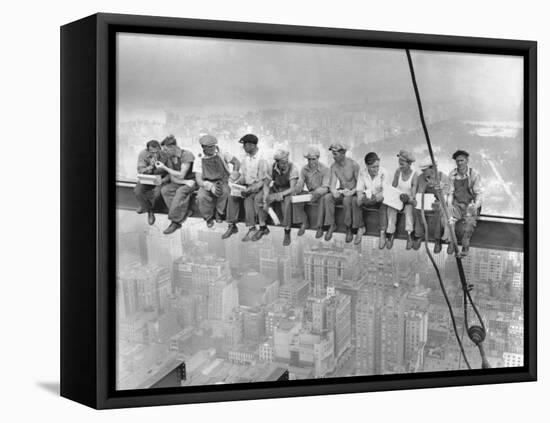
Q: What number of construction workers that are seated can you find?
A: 11